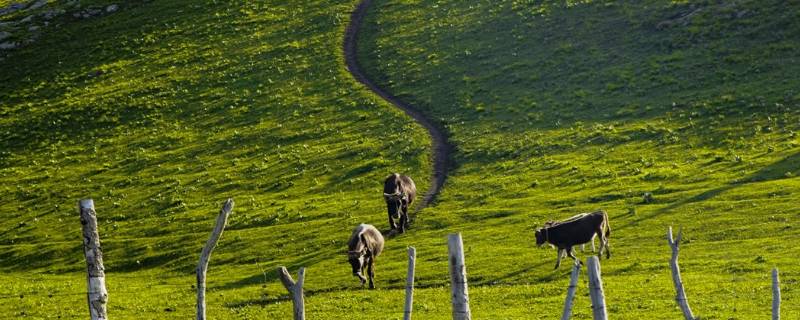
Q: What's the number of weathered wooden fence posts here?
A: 9